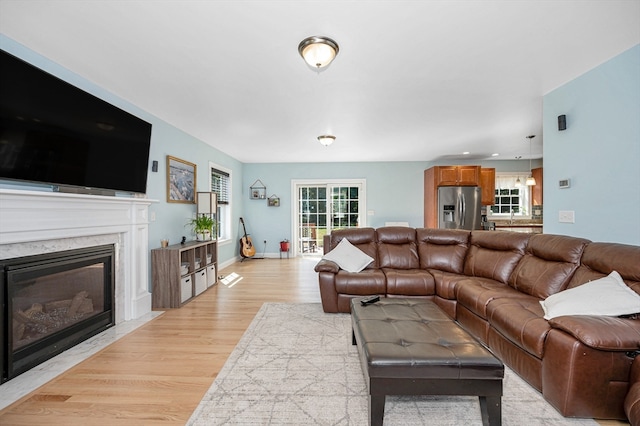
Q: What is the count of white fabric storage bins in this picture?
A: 3